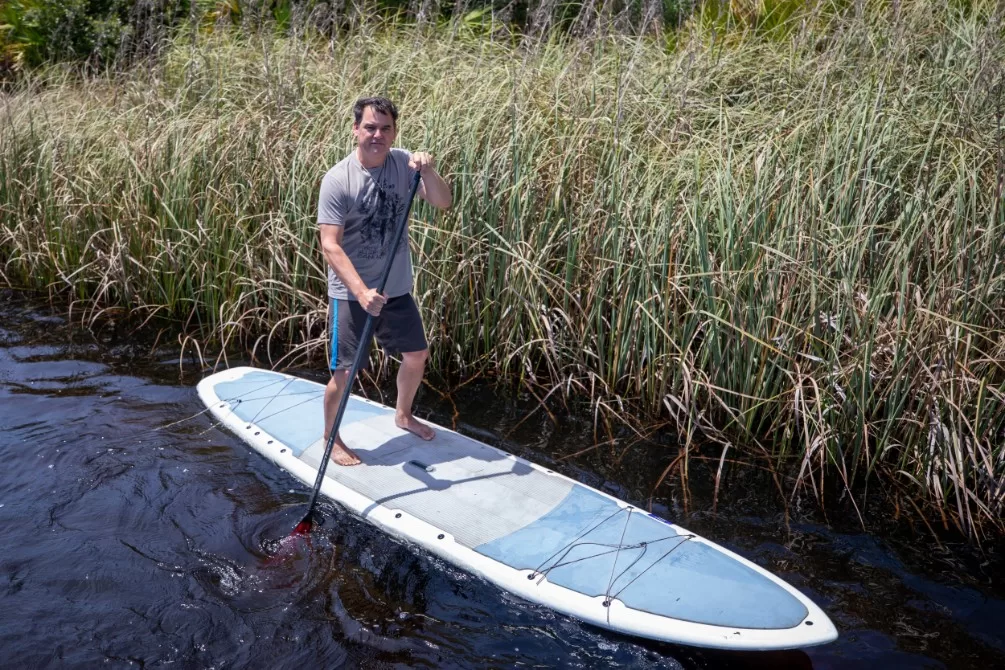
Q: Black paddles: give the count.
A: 1